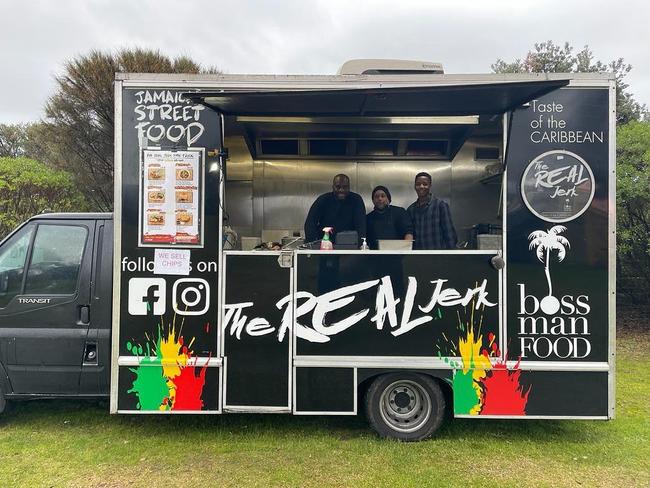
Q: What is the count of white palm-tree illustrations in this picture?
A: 1